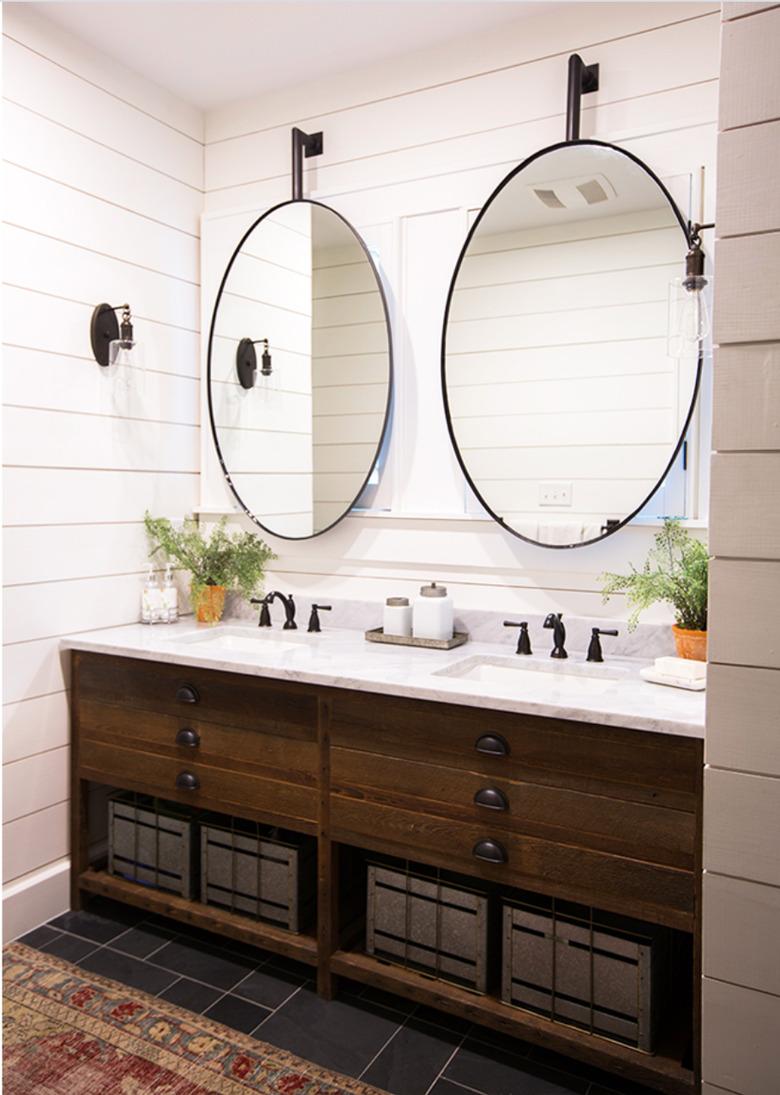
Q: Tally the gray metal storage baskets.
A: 4